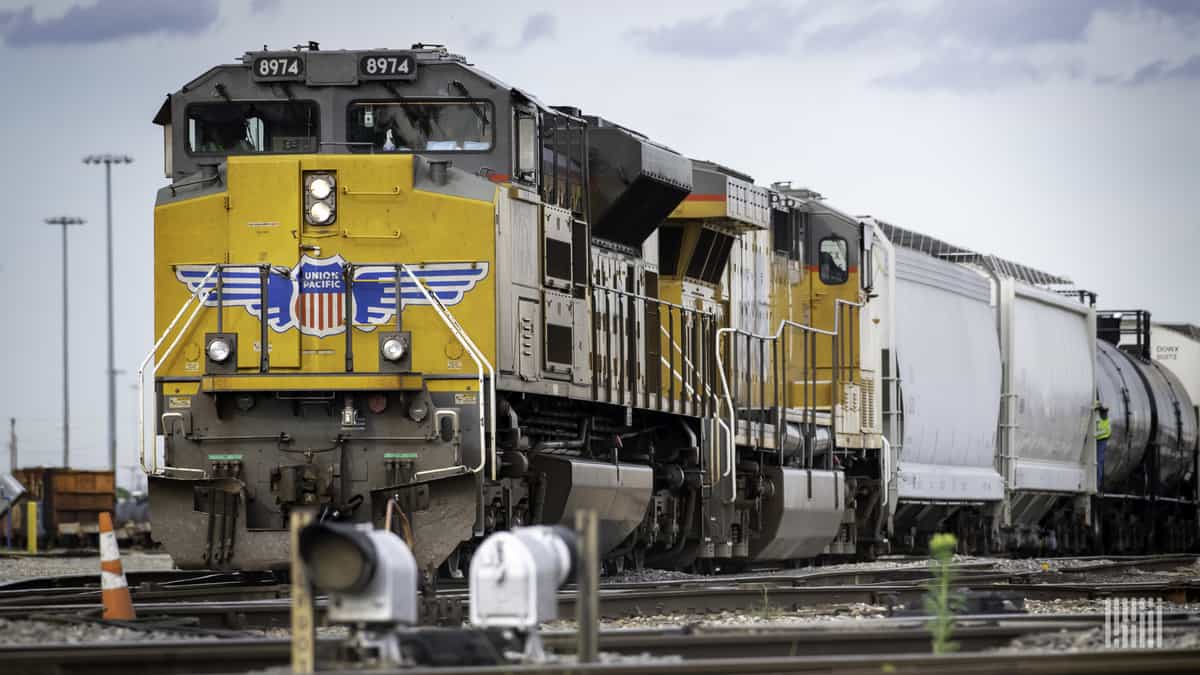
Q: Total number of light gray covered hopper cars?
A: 2